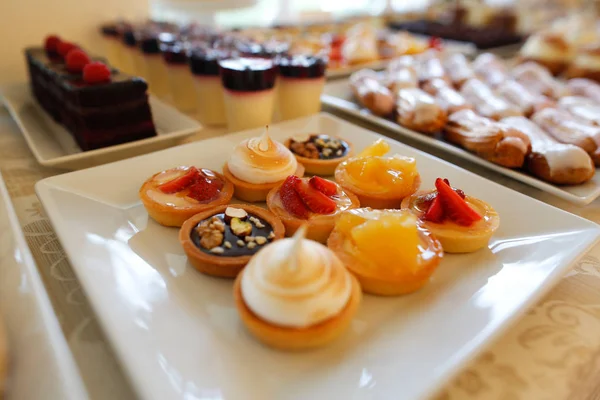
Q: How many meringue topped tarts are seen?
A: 2